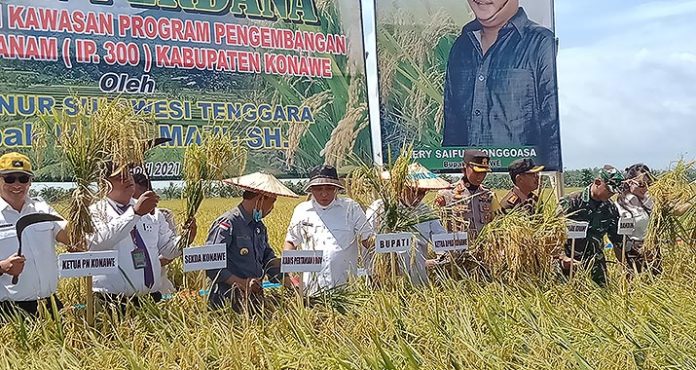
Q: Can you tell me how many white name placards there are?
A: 7